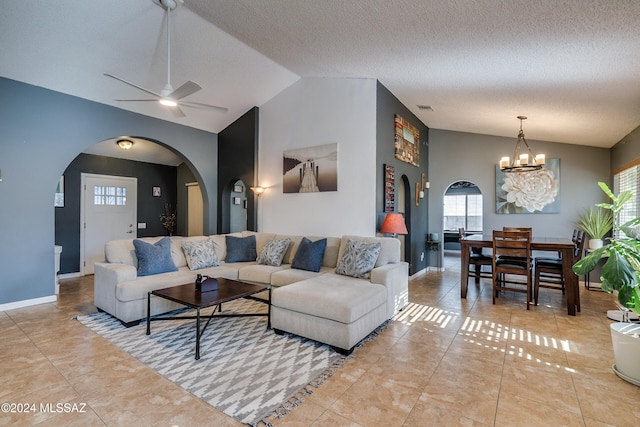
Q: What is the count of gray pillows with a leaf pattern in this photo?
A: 3